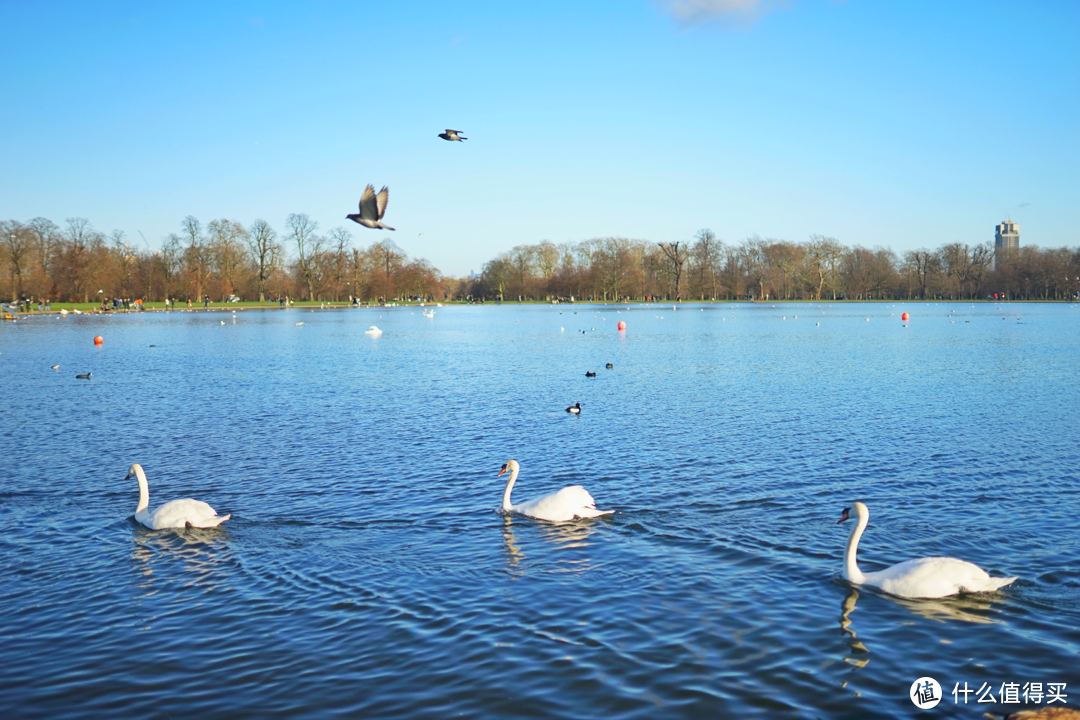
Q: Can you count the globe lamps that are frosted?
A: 0